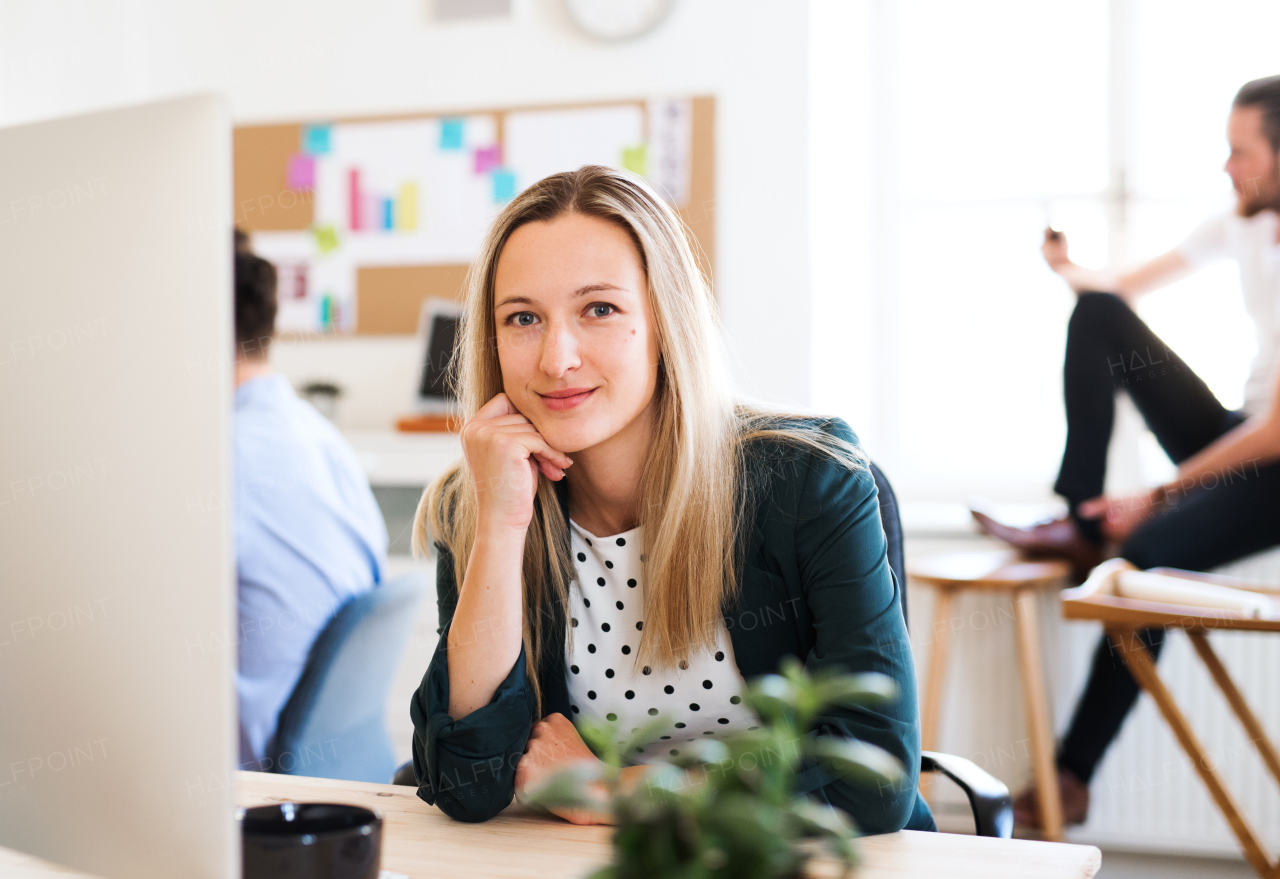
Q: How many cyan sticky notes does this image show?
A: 3